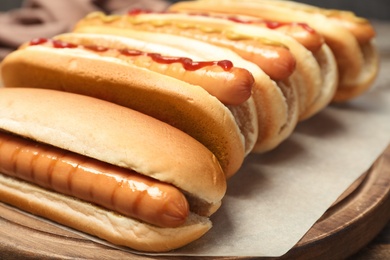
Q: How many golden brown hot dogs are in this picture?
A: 5